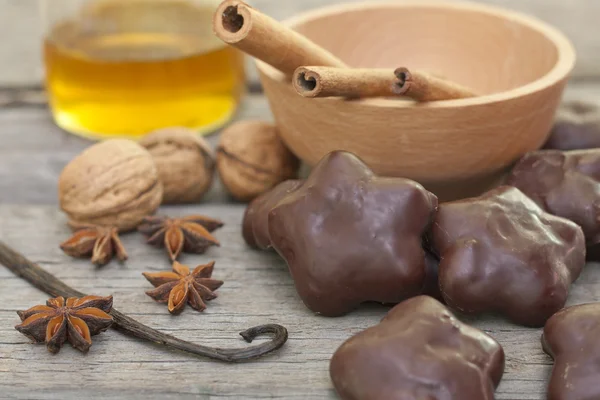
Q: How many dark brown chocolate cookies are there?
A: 7